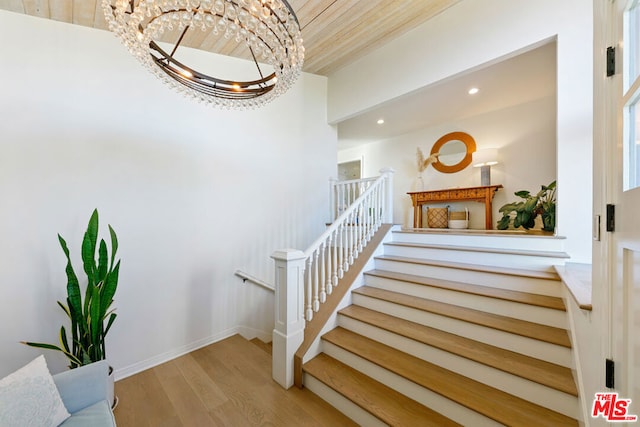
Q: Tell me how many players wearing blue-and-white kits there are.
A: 0